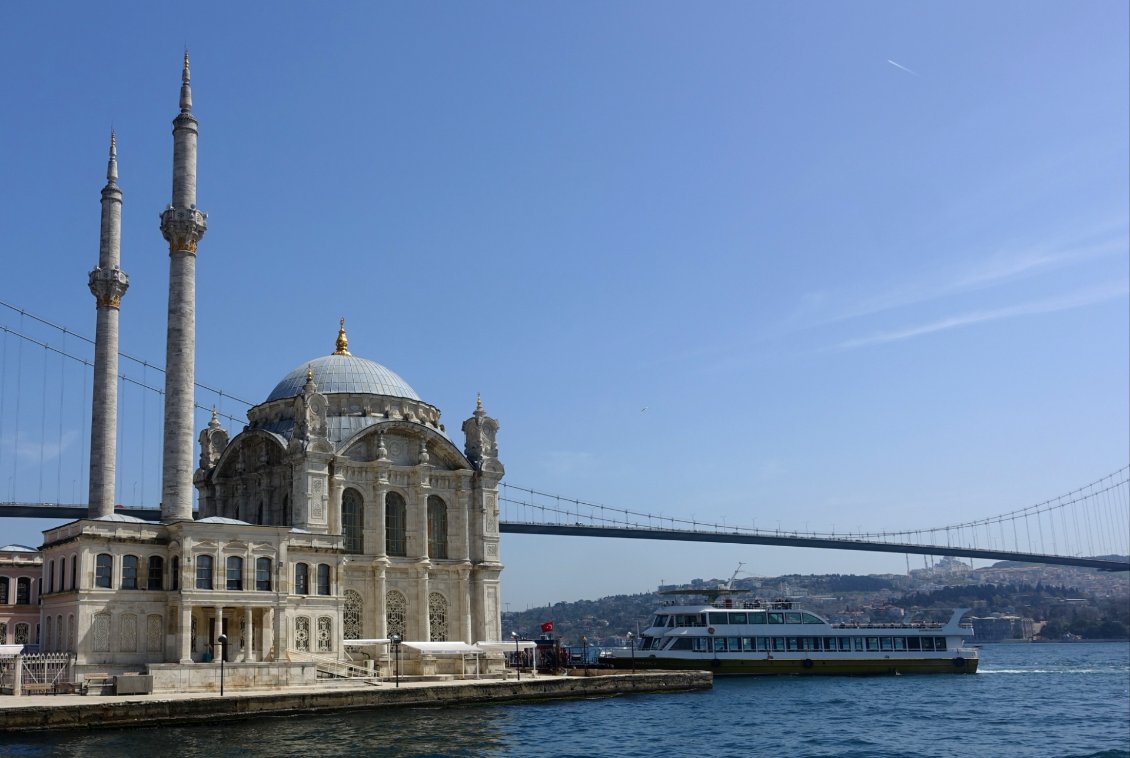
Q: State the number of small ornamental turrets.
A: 3